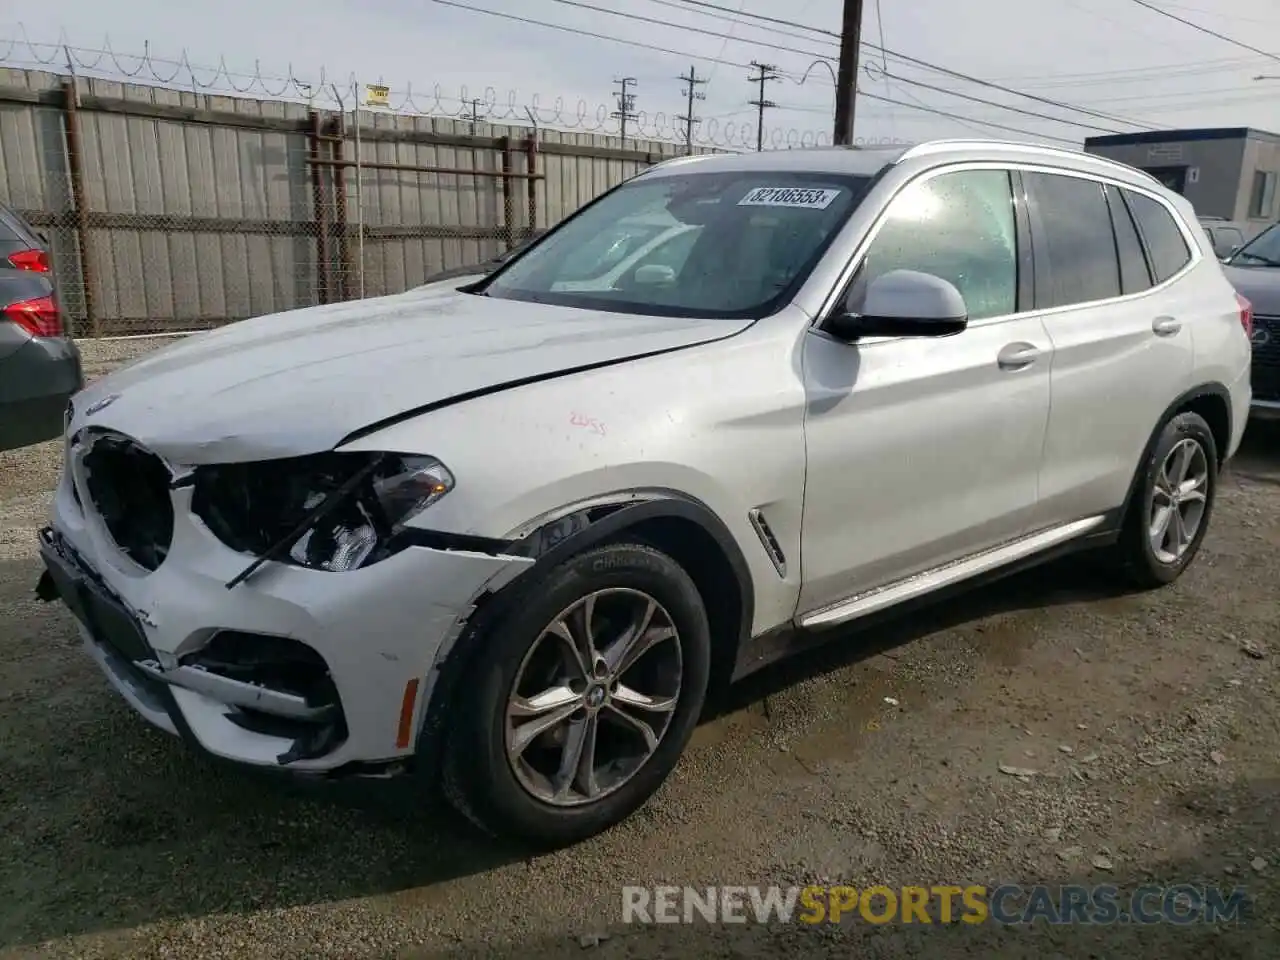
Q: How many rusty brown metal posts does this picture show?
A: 5